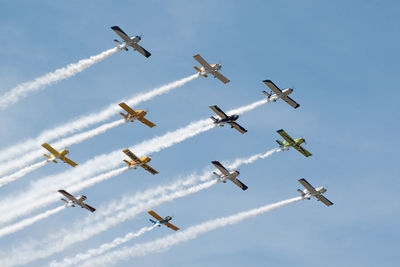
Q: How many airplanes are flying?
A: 12